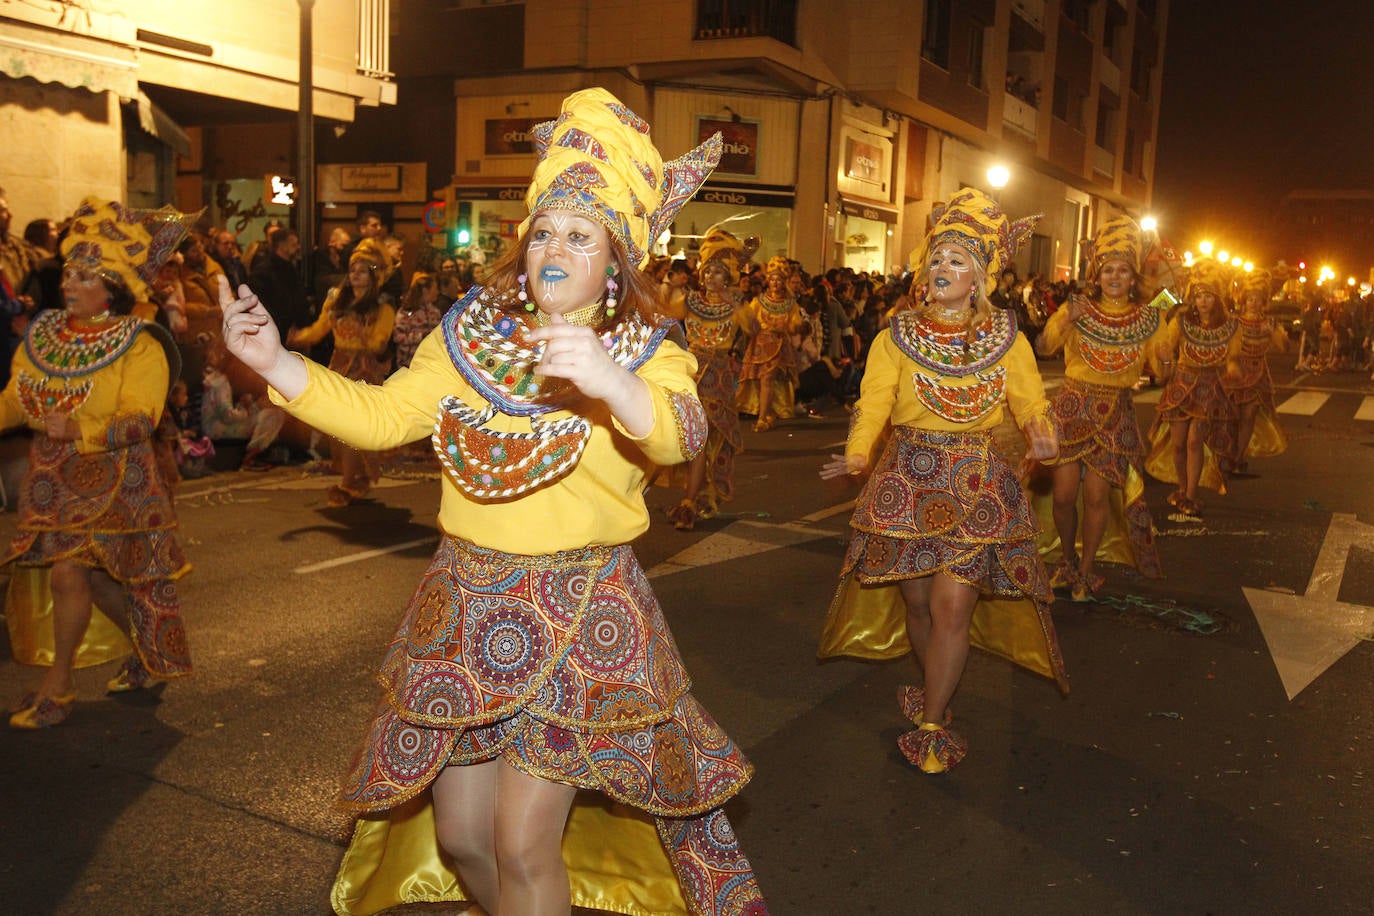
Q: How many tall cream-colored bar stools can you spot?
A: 0